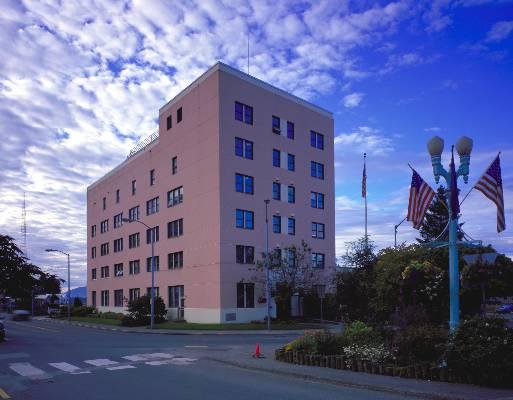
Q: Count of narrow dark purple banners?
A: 1